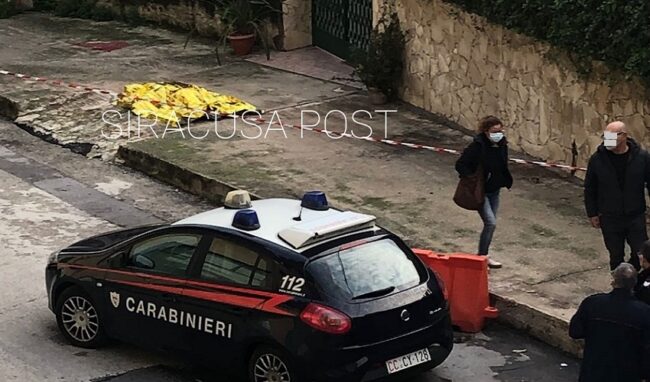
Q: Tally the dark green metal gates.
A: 1